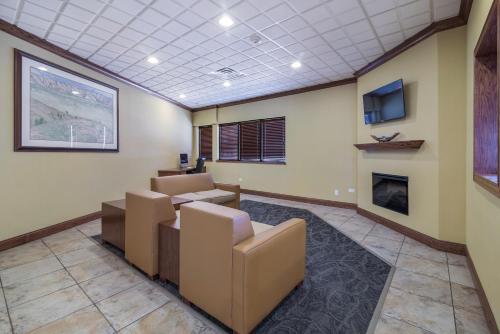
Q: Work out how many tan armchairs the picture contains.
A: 2